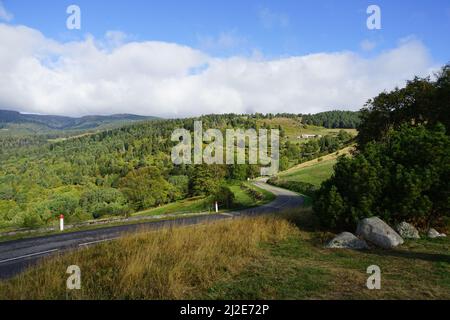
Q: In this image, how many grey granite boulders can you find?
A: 4